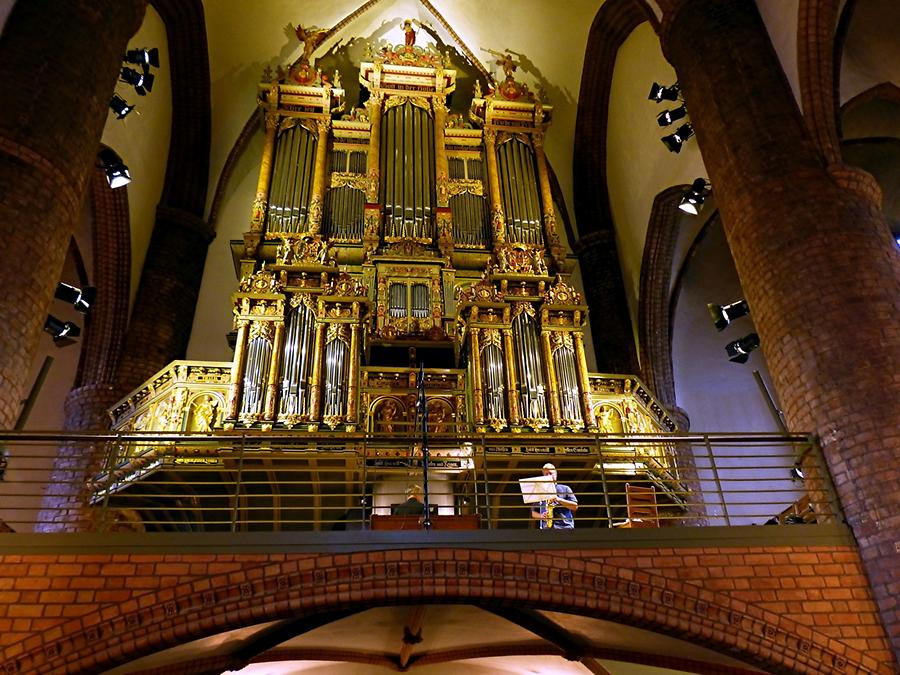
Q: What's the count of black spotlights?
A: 12